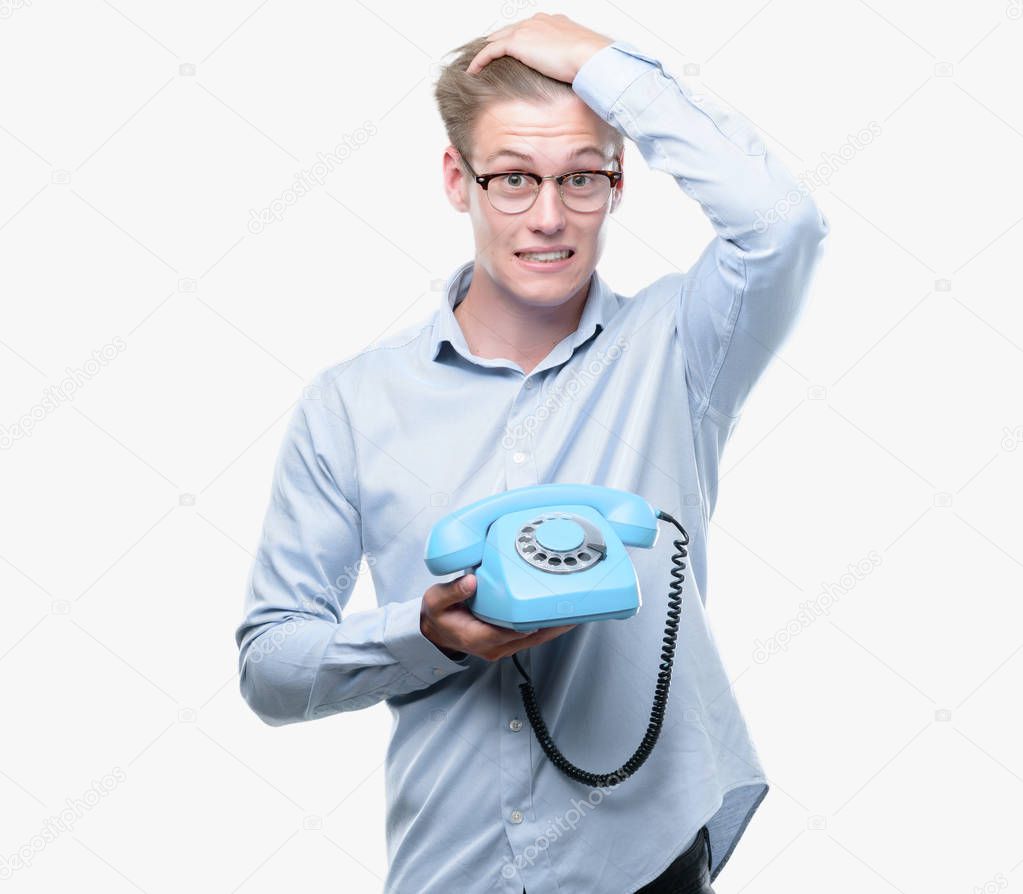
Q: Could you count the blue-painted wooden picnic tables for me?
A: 0